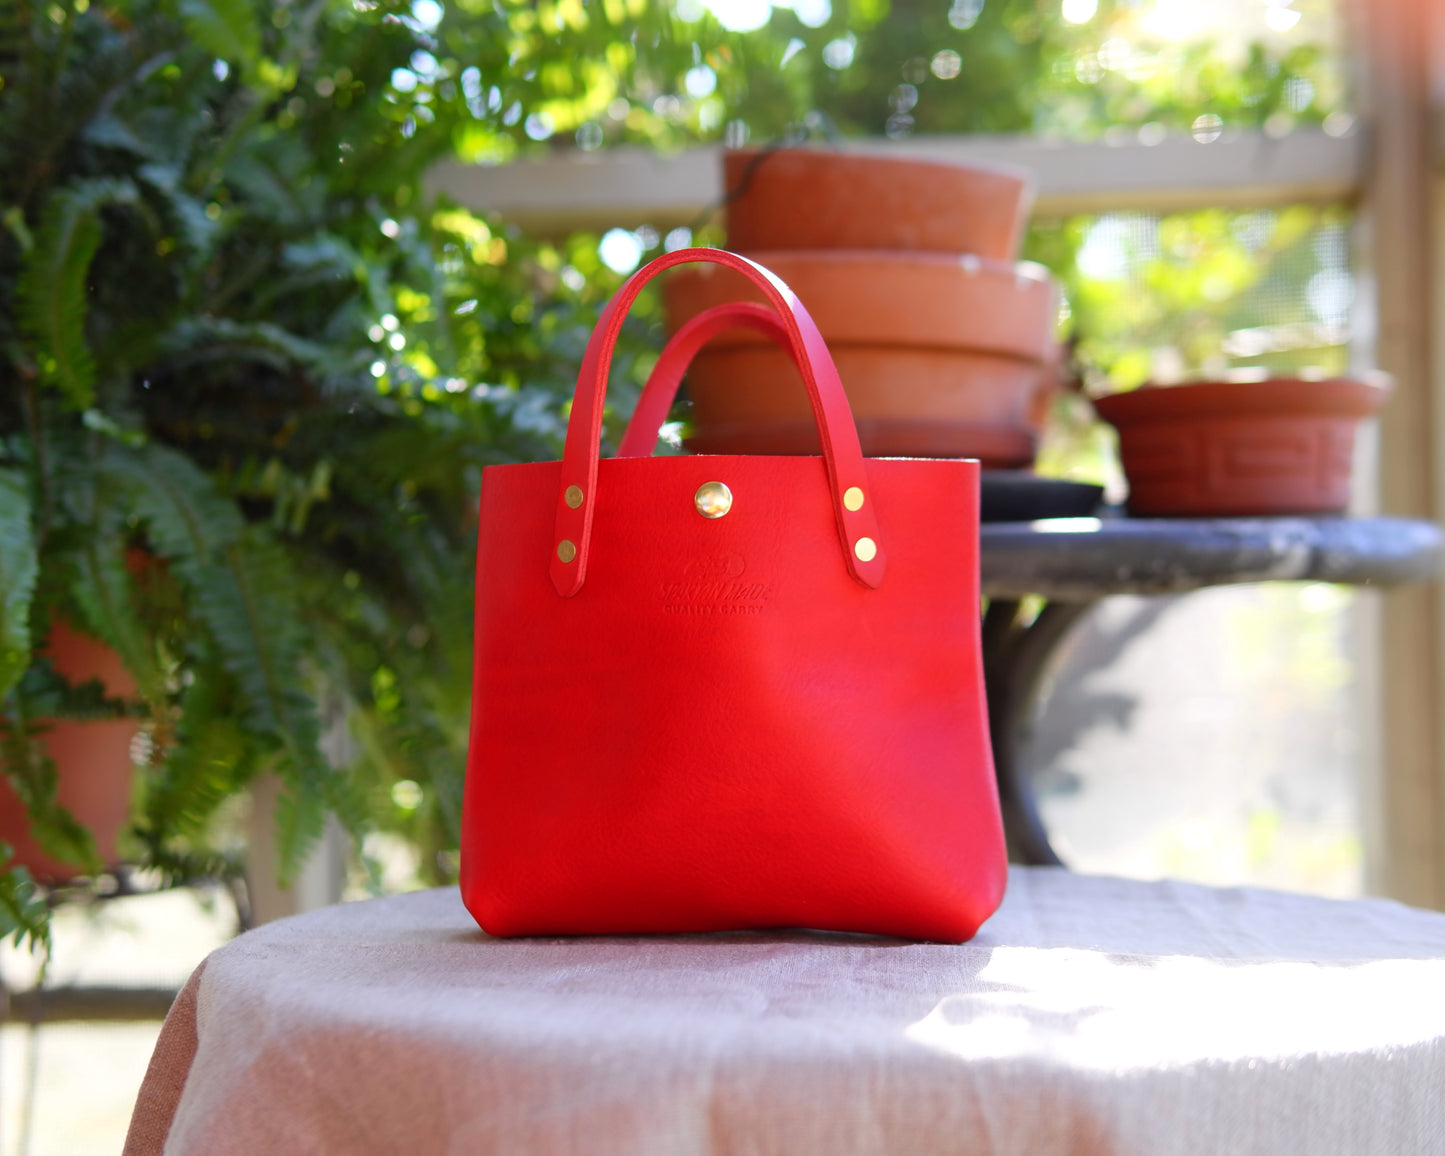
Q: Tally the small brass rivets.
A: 4